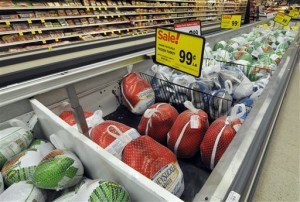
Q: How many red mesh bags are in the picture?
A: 7